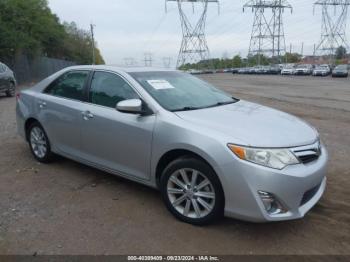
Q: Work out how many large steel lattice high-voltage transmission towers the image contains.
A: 3